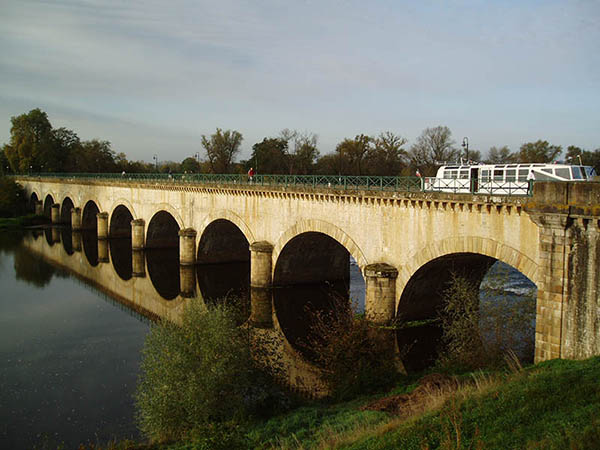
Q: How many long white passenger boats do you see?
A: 1